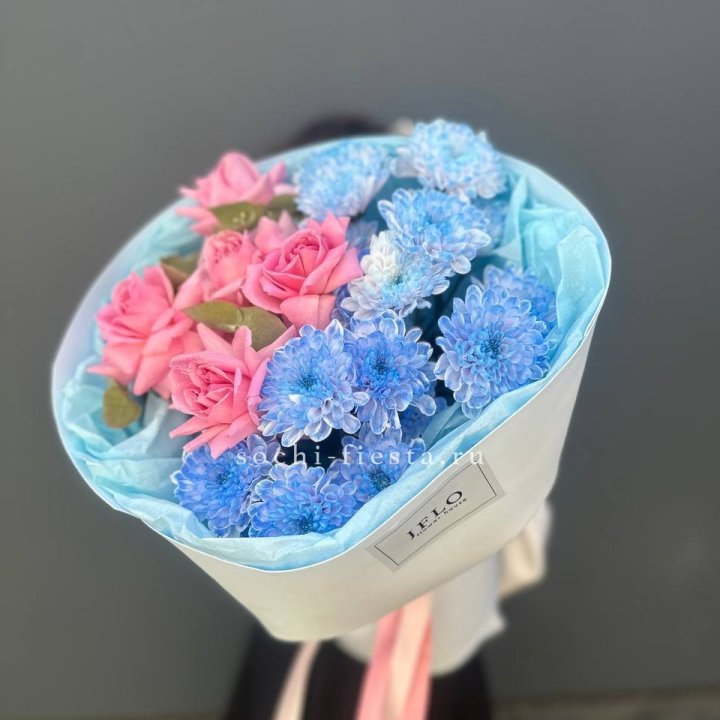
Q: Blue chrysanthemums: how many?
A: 11